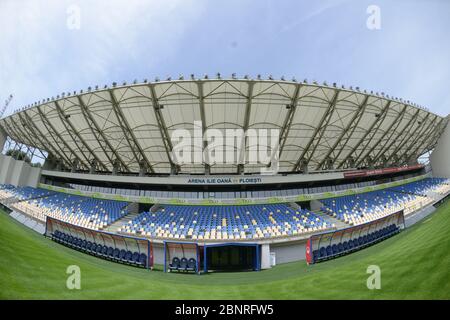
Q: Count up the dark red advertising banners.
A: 1